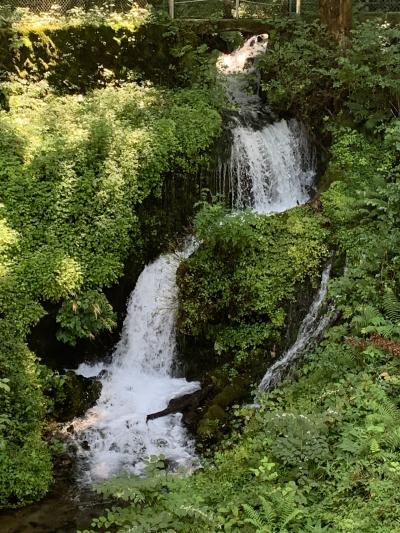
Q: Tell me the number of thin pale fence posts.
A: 3